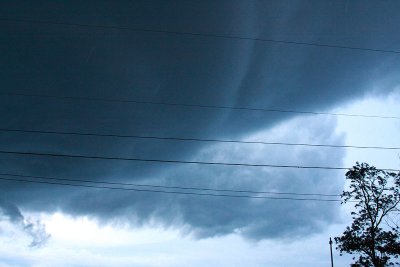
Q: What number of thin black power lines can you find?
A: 6